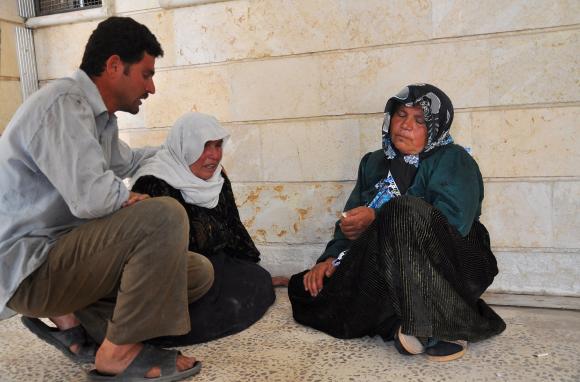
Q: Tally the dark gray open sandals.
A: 2